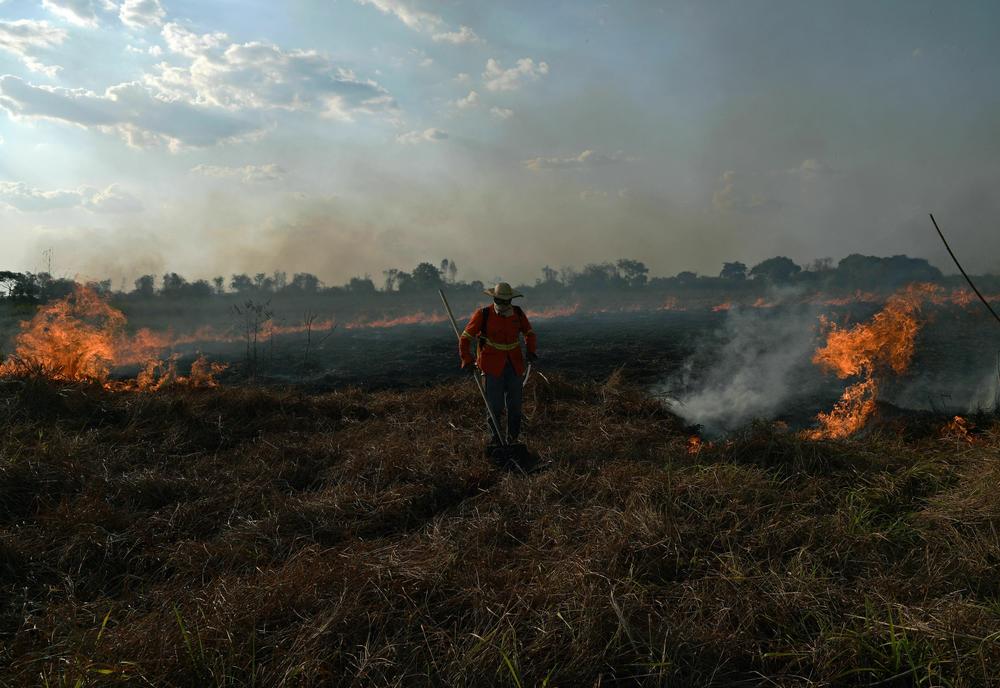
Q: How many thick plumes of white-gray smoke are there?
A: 1